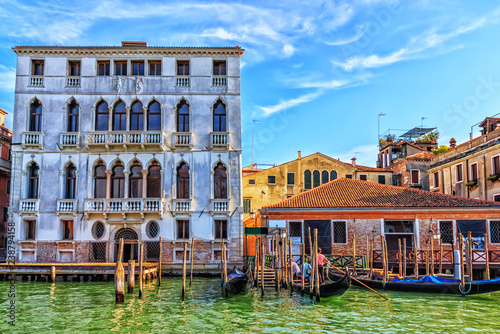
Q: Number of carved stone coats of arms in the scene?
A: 2